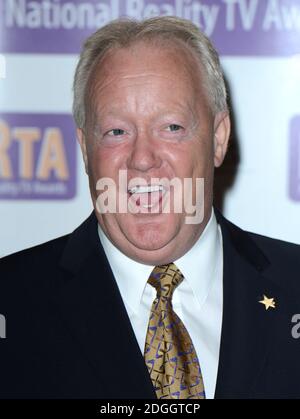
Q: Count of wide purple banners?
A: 1